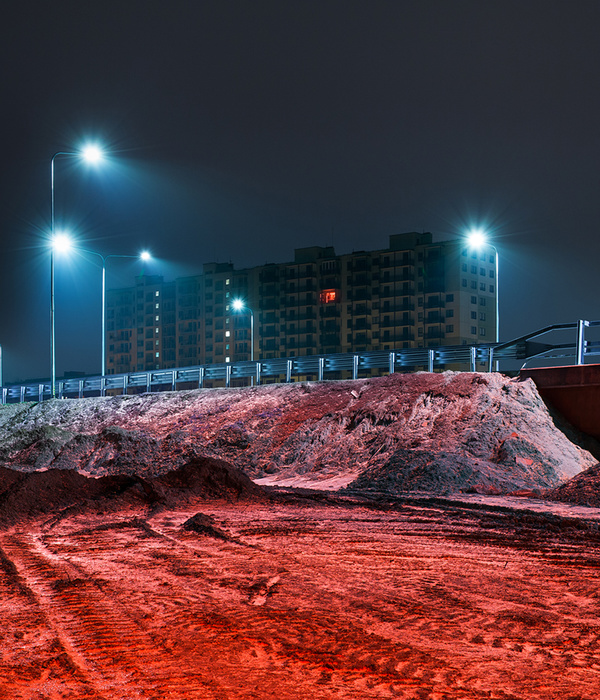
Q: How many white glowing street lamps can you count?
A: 5